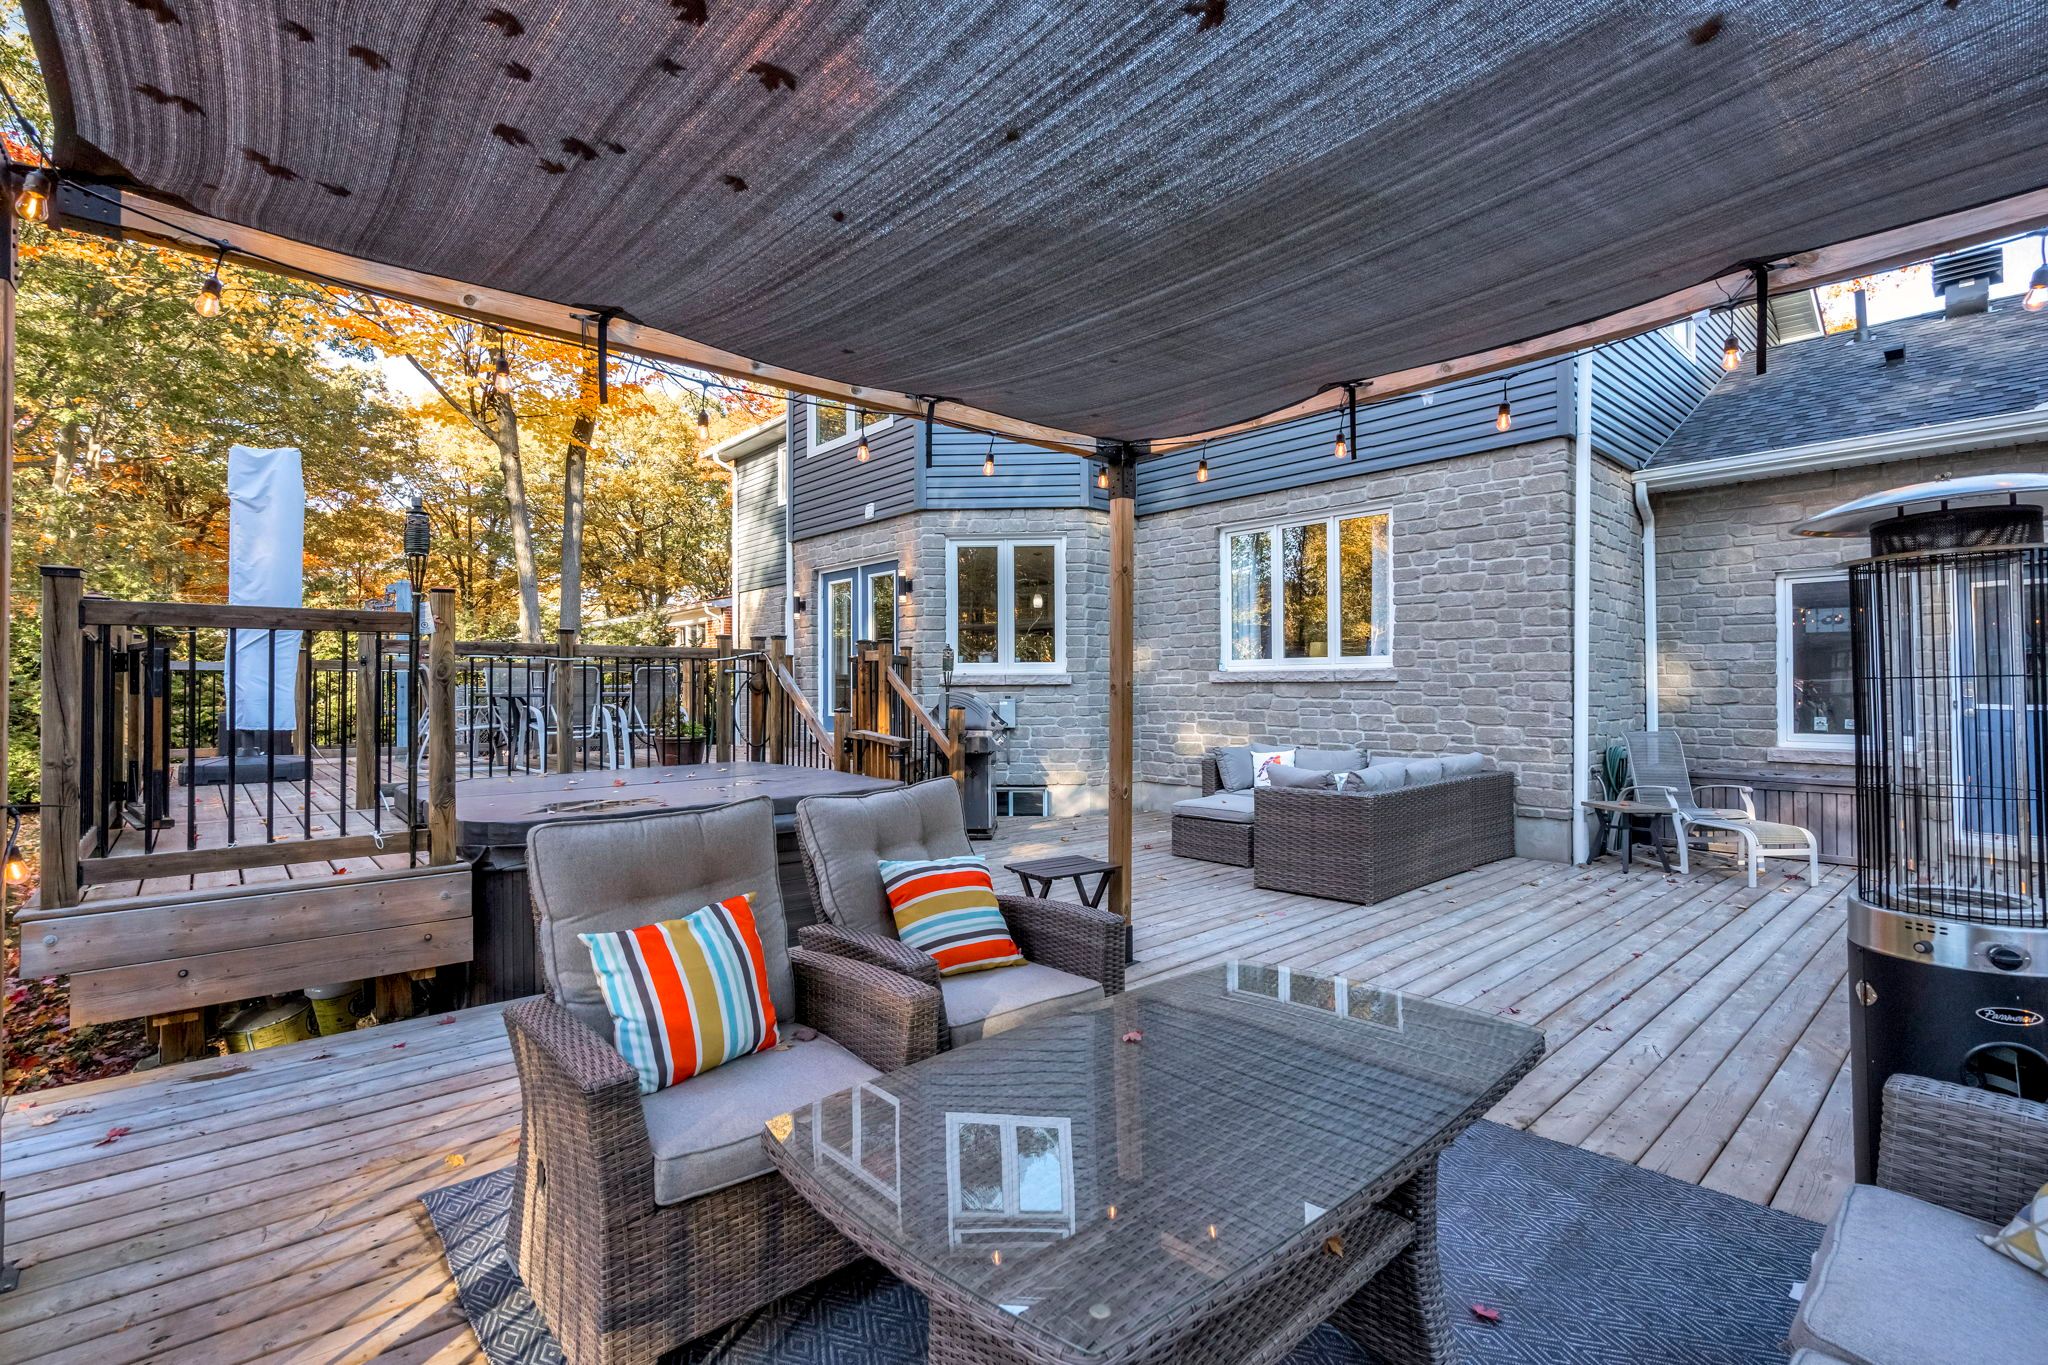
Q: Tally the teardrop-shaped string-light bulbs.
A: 13